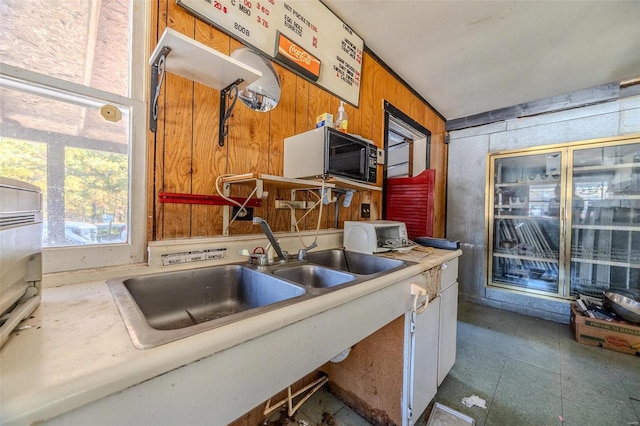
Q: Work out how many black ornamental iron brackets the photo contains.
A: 2